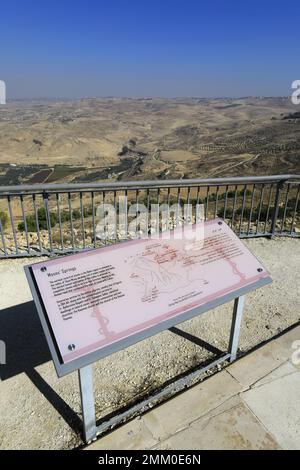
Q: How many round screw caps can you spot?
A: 4